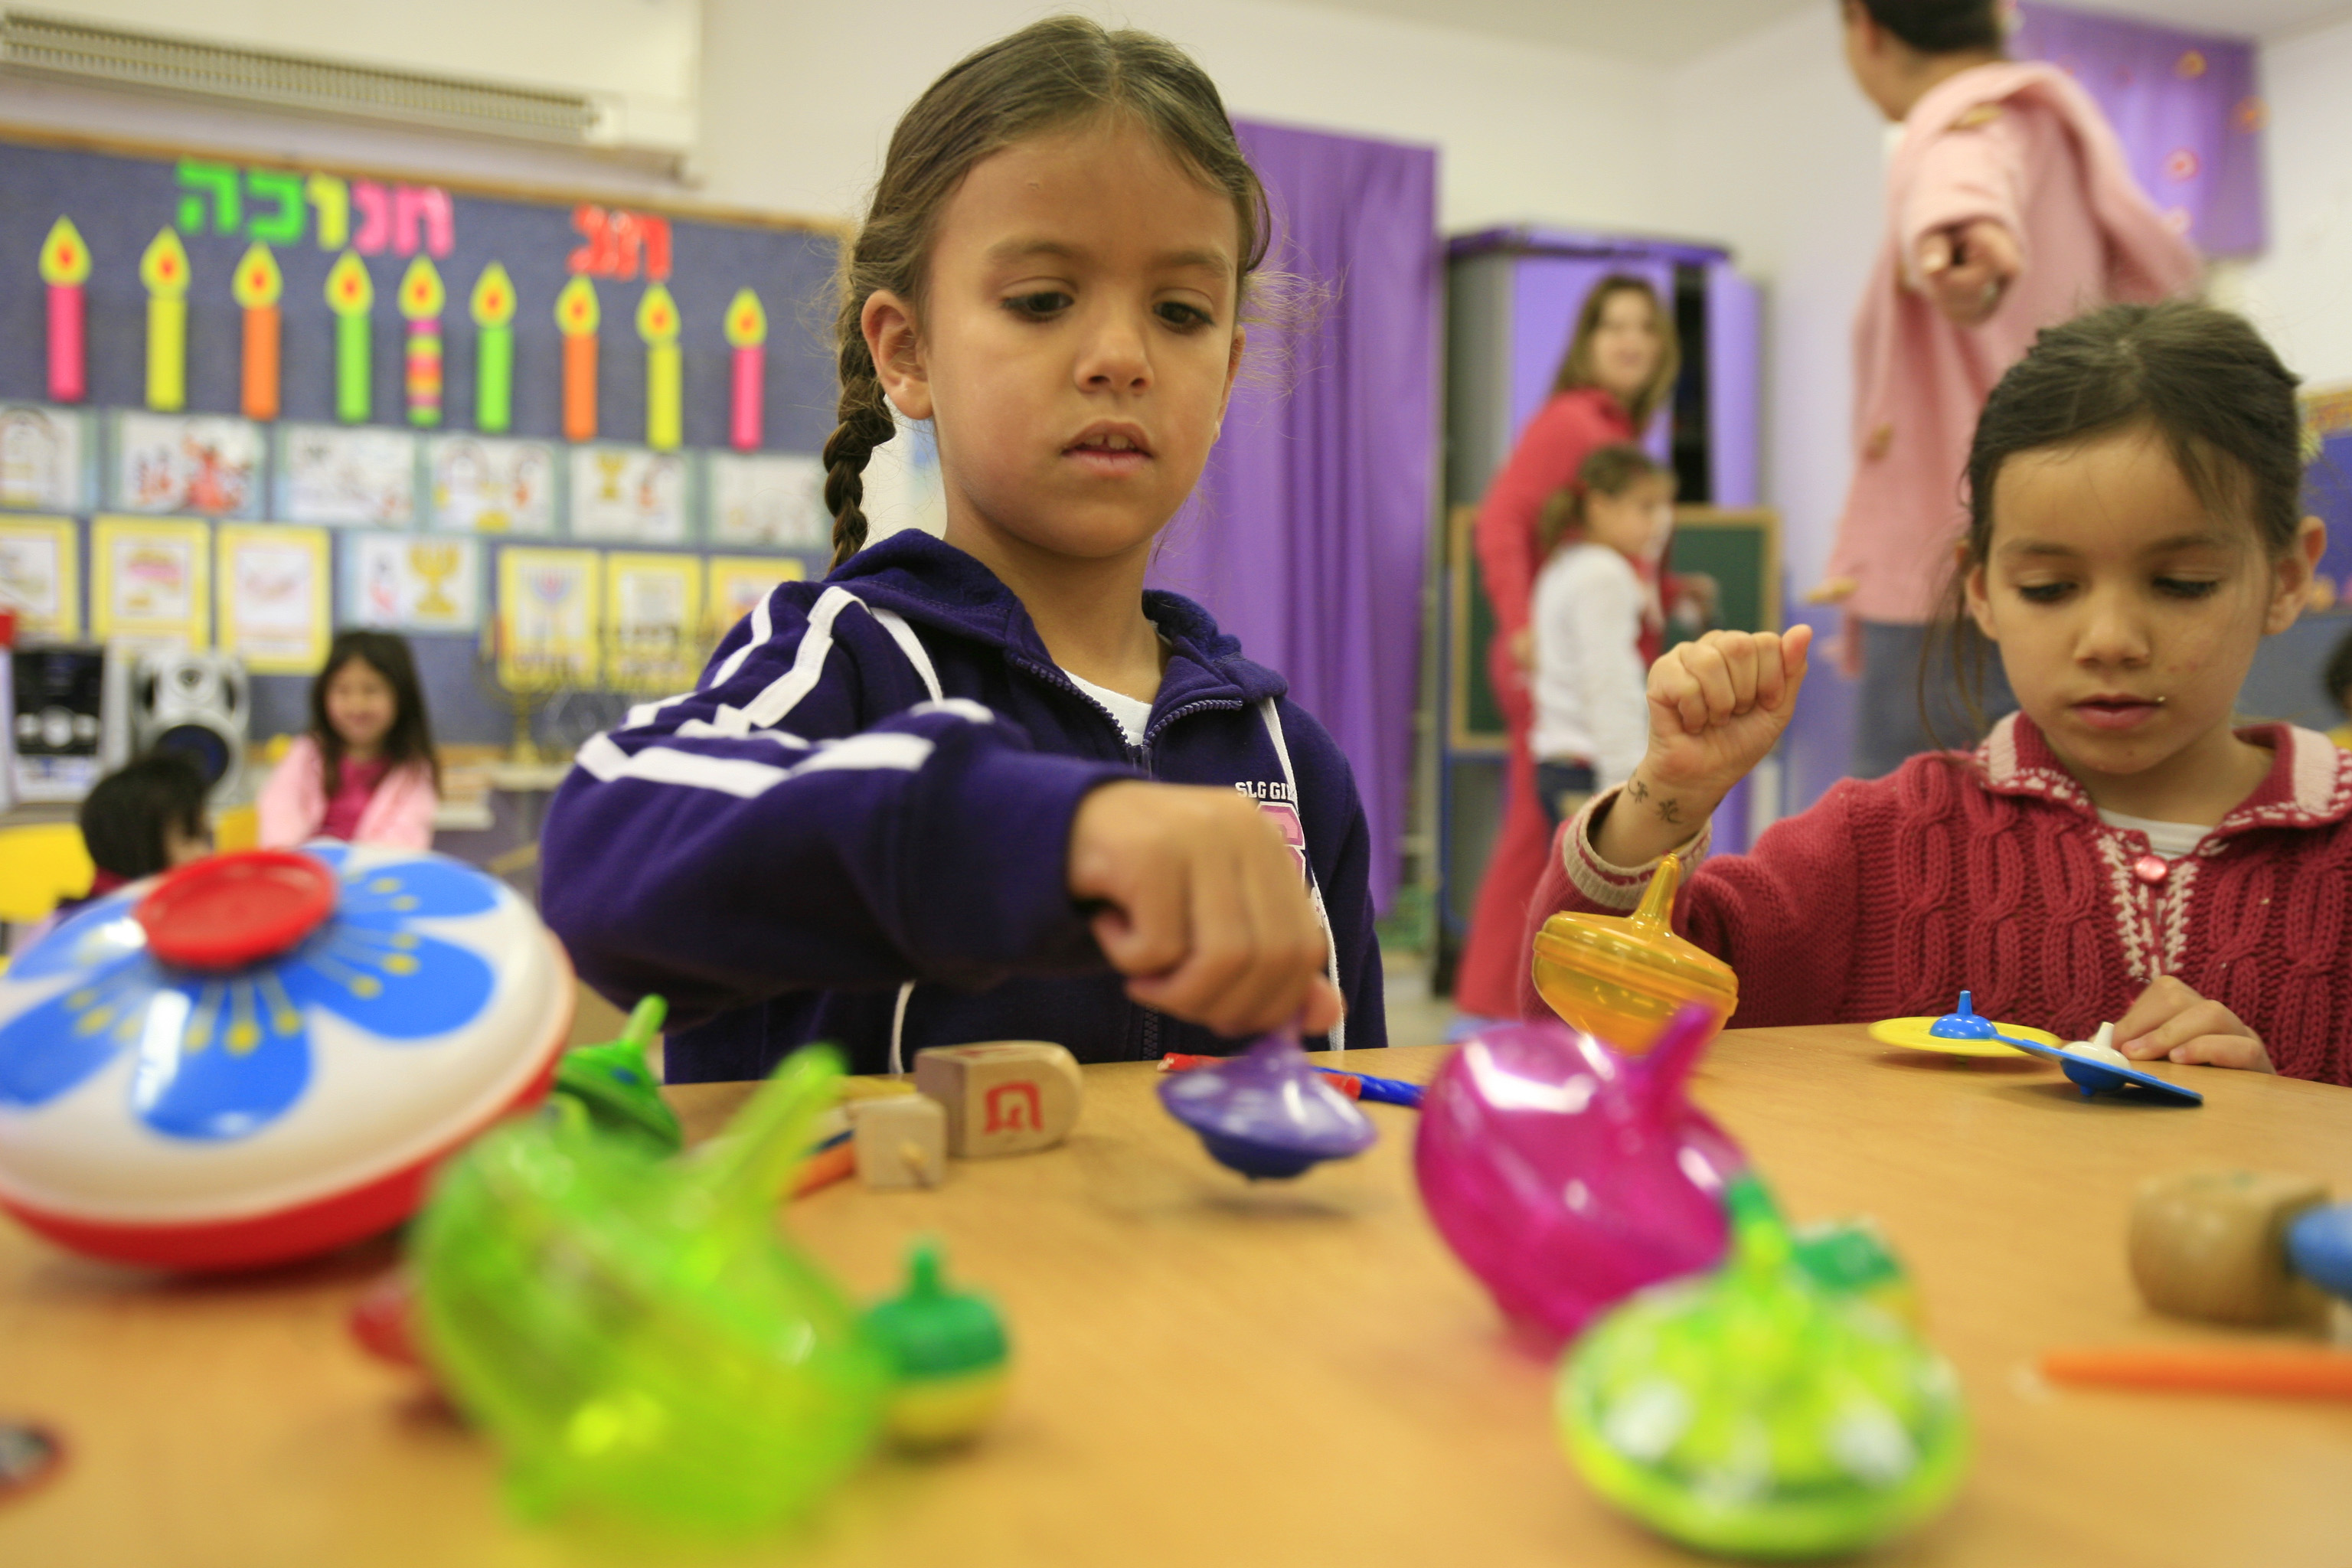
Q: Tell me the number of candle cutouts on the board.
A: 9